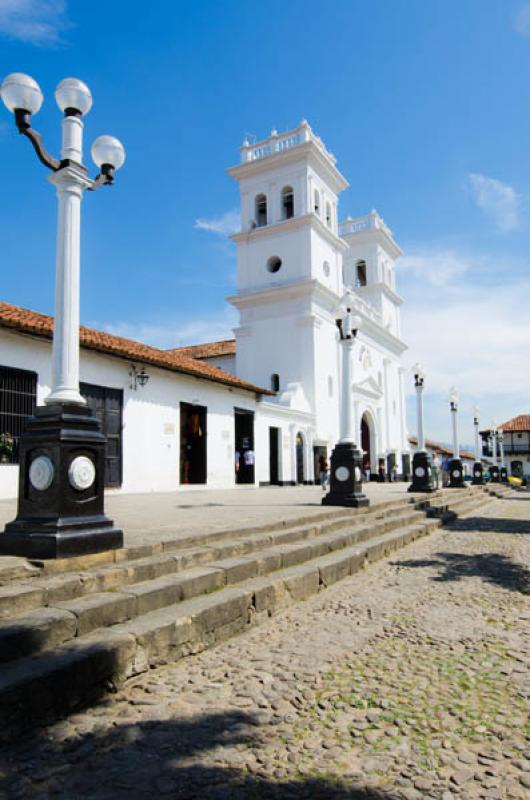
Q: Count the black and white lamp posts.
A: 7